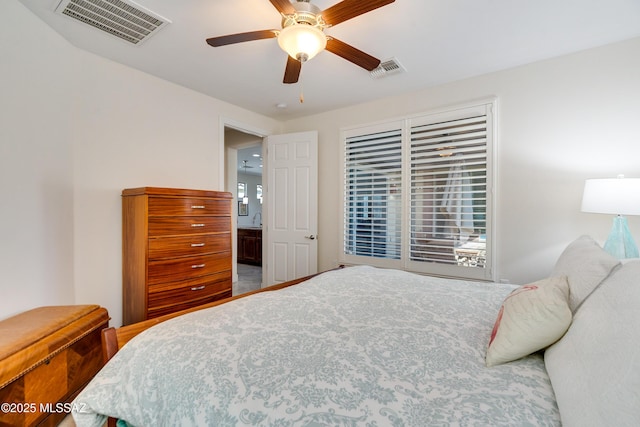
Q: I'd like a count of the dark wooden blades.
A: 5